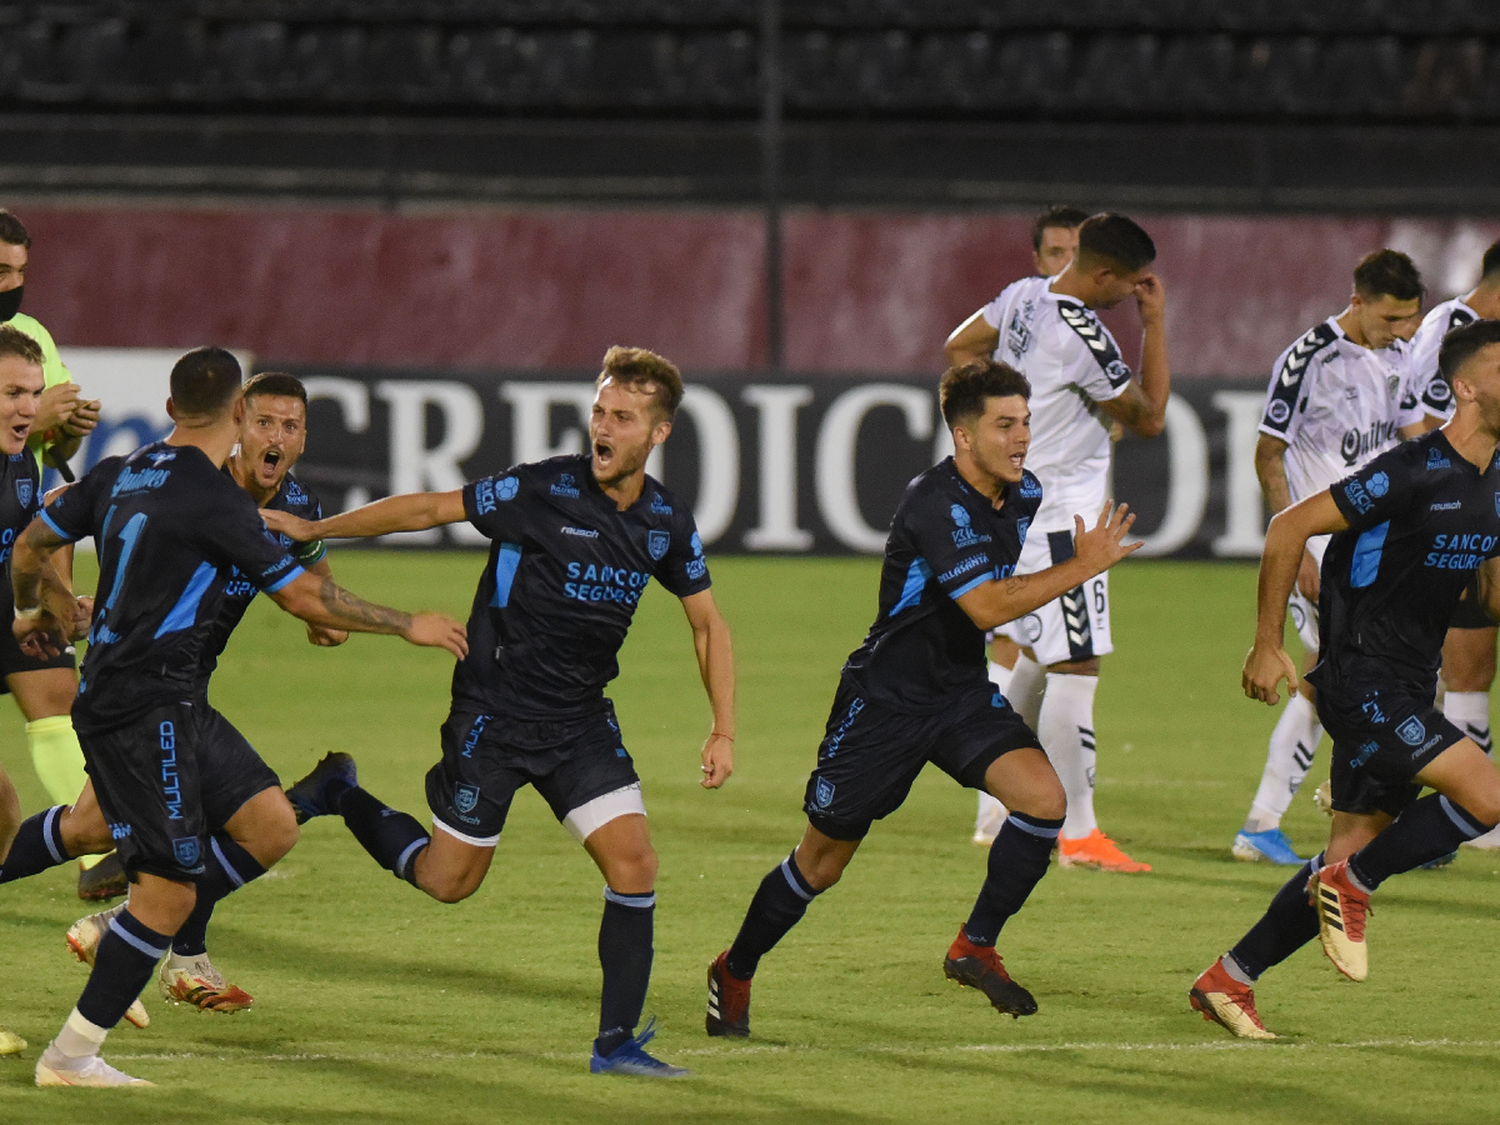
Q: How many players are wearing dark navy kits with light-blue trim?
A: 6